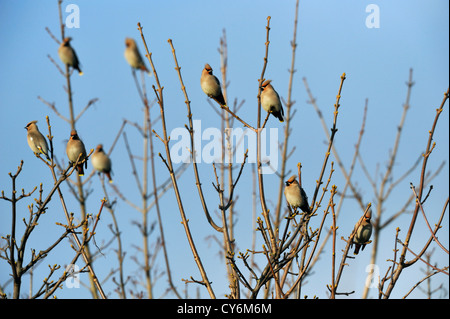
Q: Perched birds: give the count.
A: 9